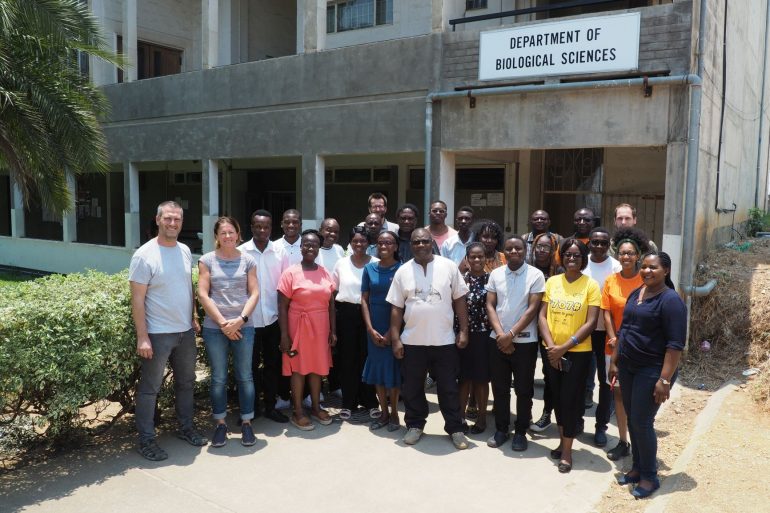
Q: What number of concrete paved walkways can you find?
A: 1